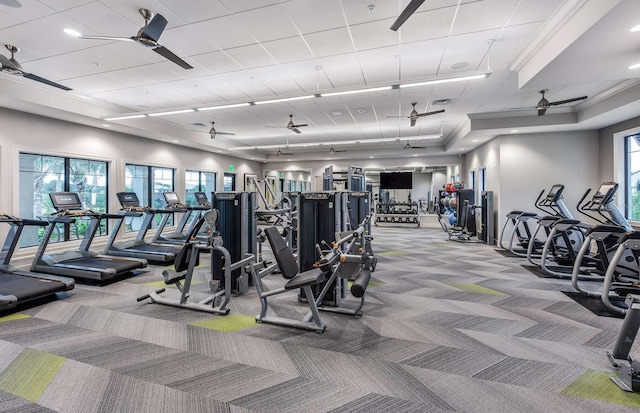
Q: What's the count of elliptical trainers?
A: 3